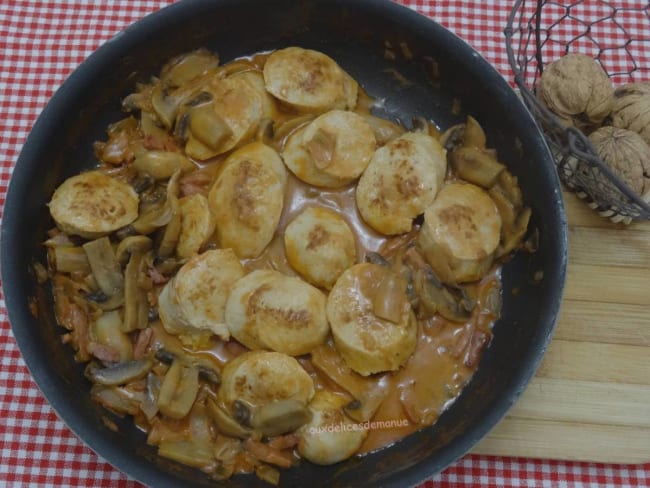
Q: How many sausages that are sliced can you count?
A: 14